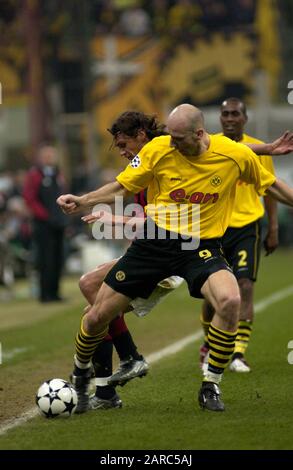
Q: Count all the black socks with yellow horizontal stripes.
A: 4